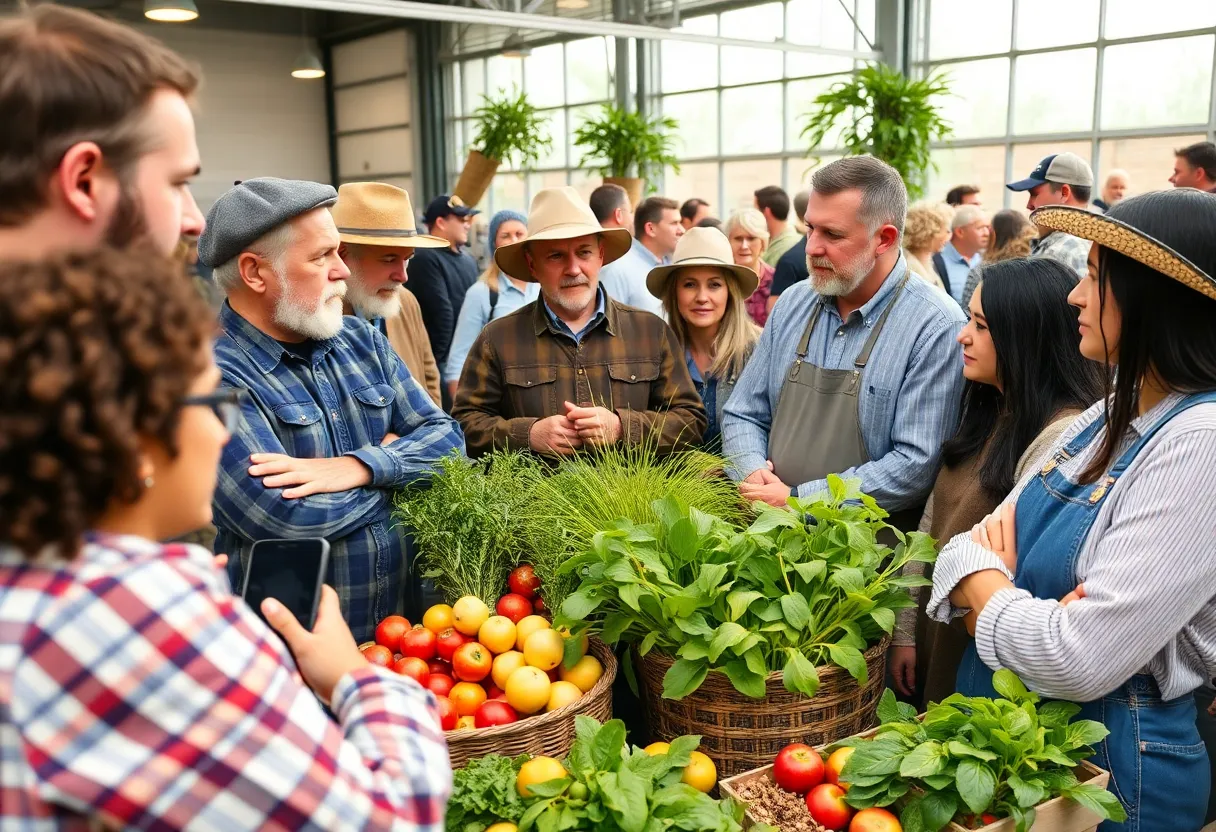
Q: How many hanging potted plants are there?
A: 3